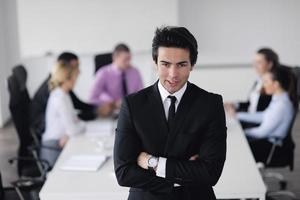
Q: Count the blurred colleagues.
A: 5